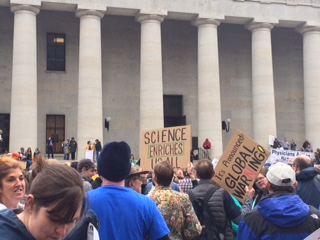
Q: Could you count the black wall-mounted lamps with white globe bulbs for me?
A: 2